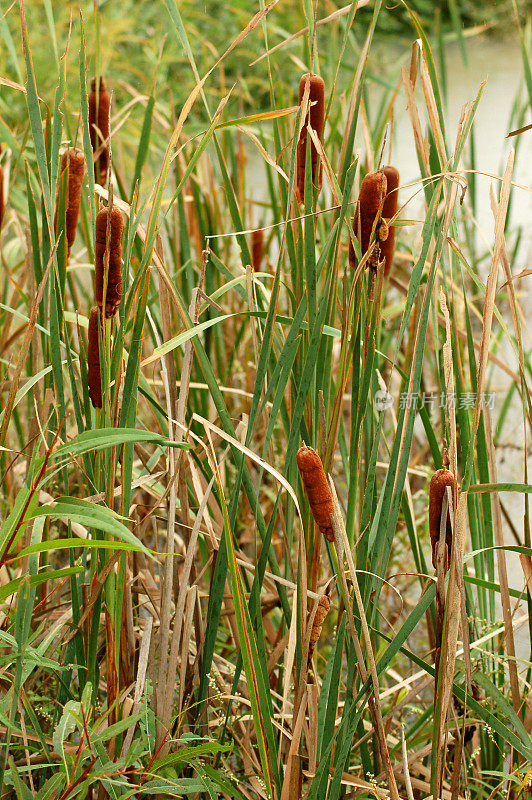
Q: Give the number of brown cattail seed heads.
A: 12